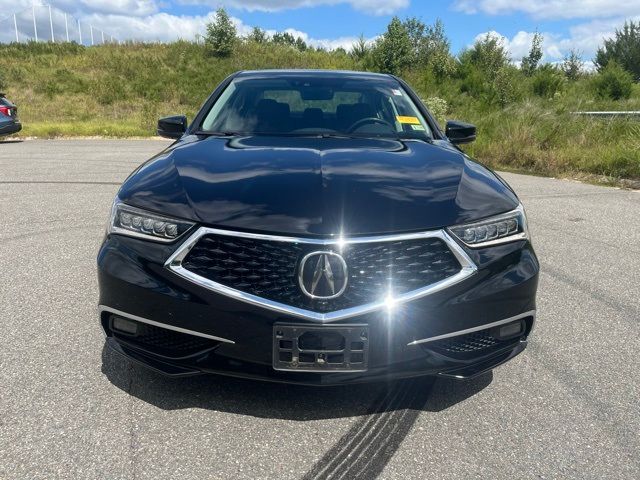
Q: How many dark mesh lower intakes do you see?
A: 2